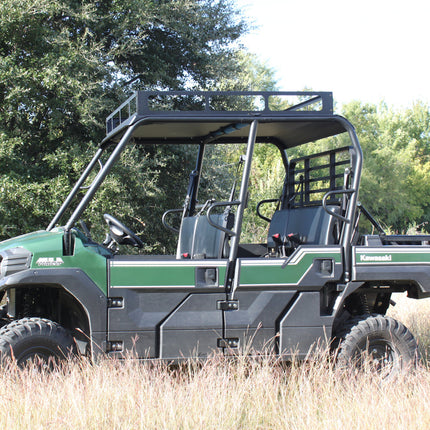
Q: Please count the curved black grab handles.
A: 4